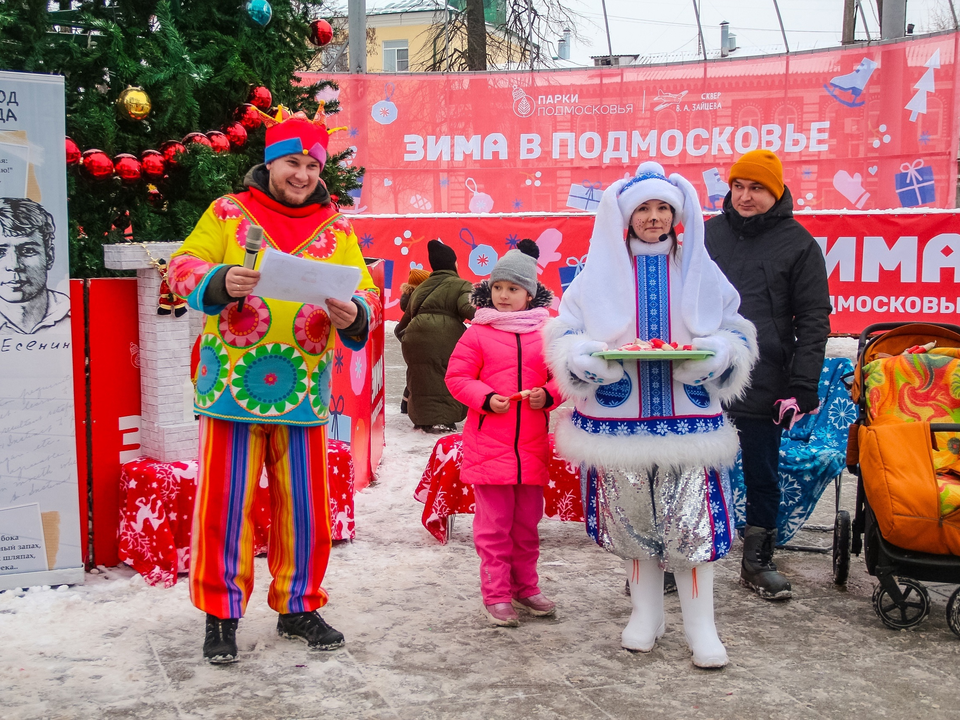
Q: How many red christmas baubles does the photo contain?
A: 12